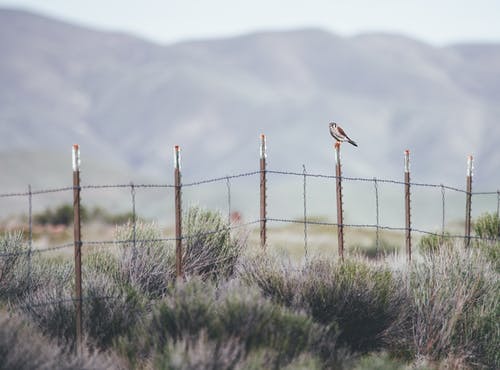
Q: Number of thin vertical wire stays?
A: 7